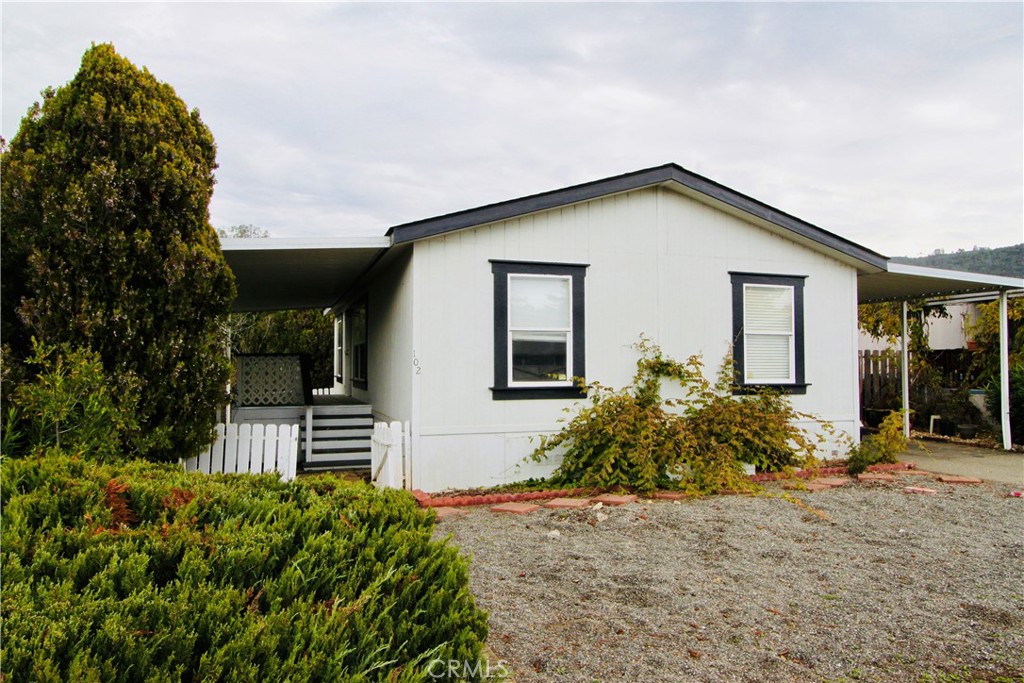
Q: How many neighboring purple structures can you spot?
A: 0